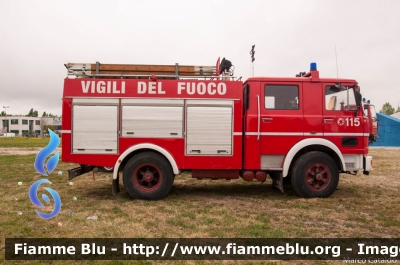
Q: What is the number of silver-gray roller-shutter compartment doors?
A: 3